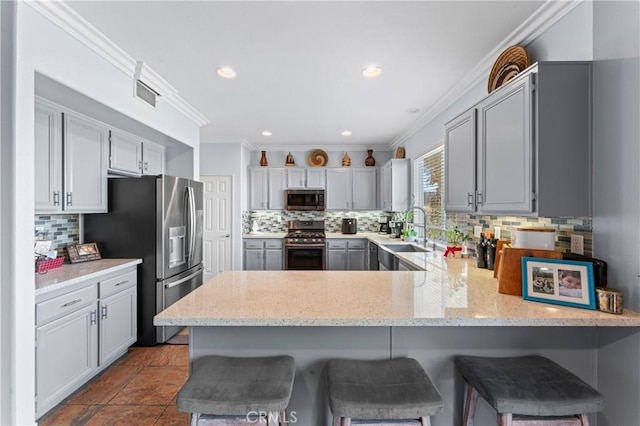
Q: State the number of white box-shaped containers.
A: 1